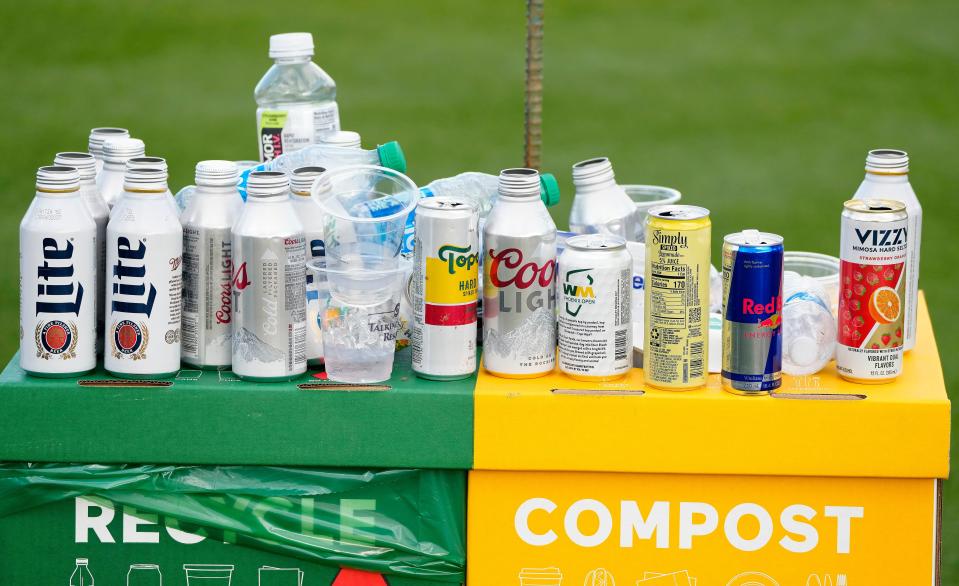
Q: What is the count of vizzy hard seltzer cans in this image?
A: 1